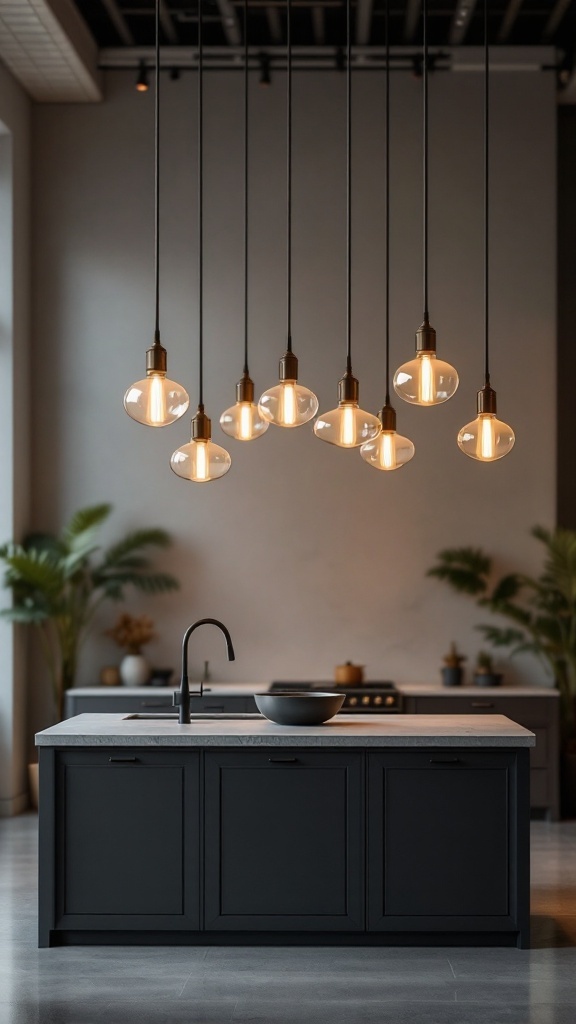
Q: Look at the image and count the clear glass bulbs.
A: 8